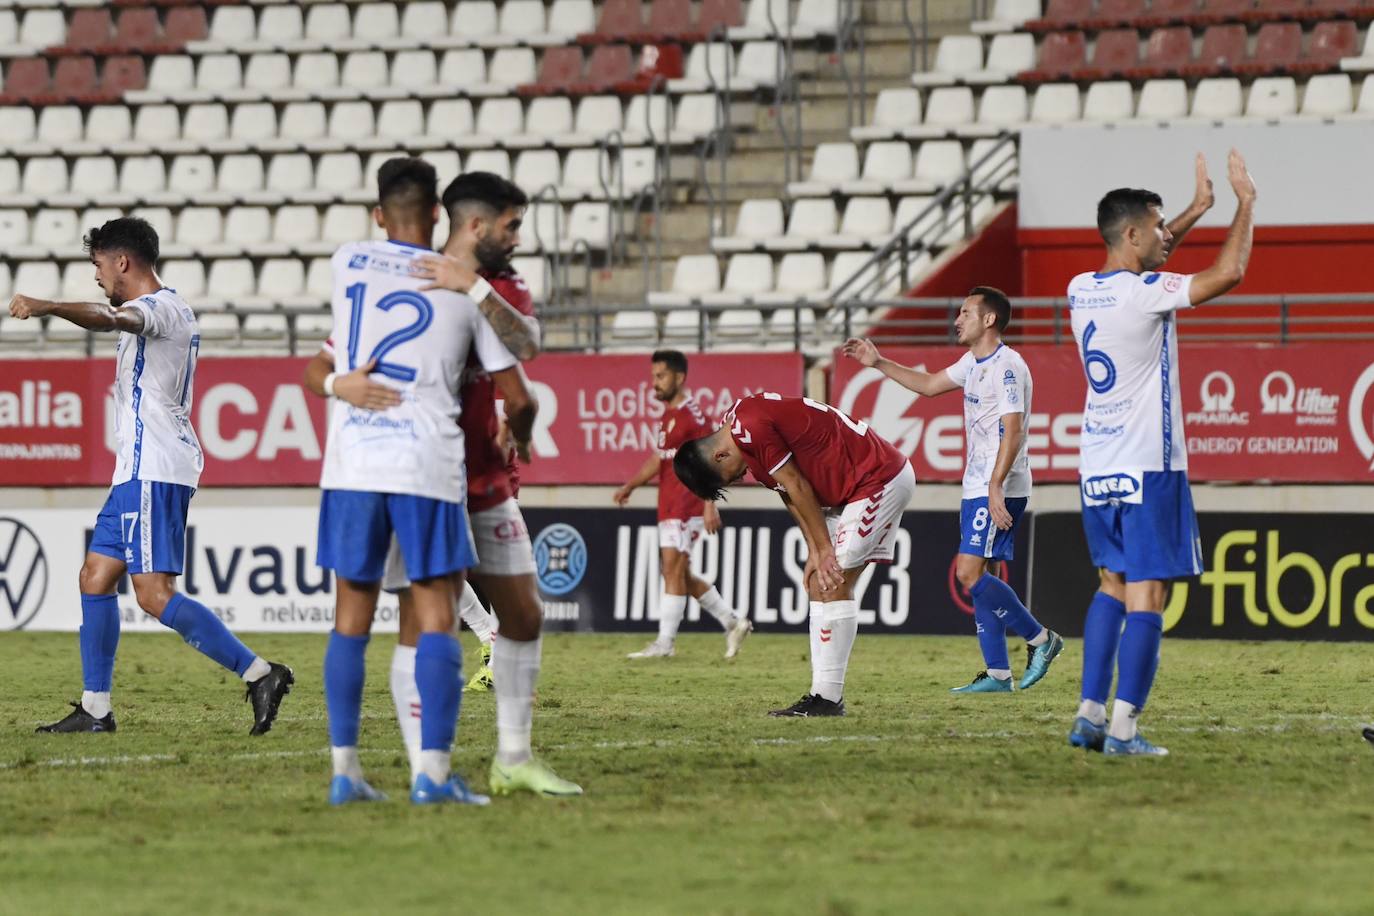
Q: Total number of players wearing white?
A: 4